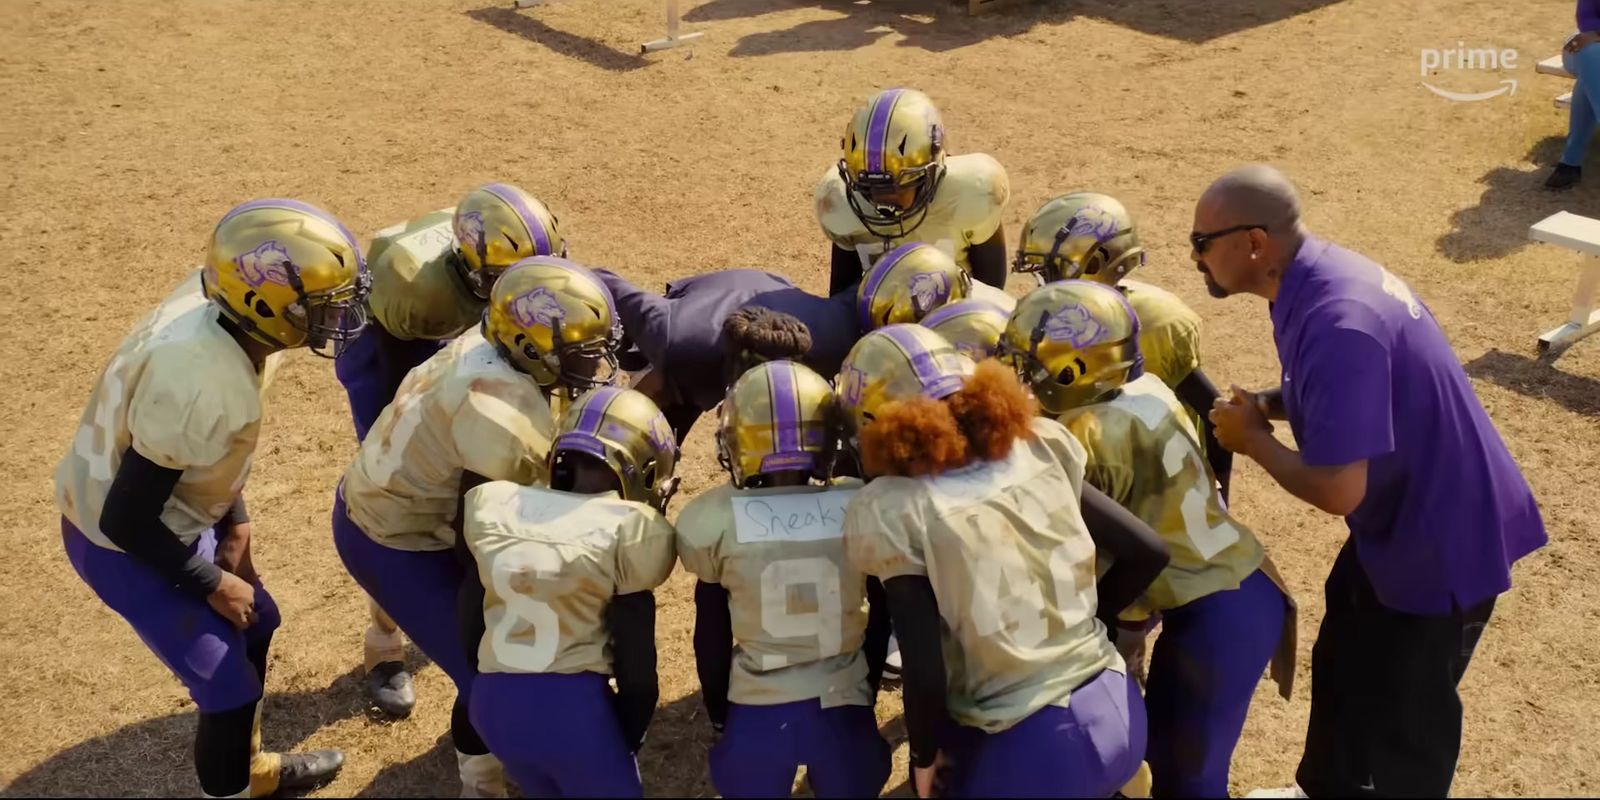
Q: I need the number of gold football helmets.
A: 11